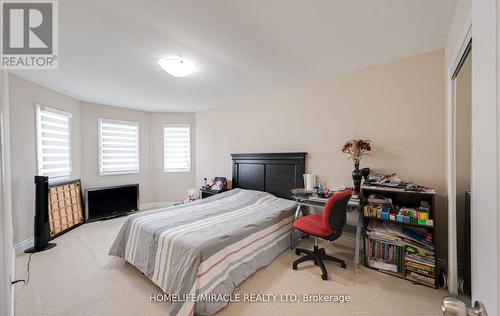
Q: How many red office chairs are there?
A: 1